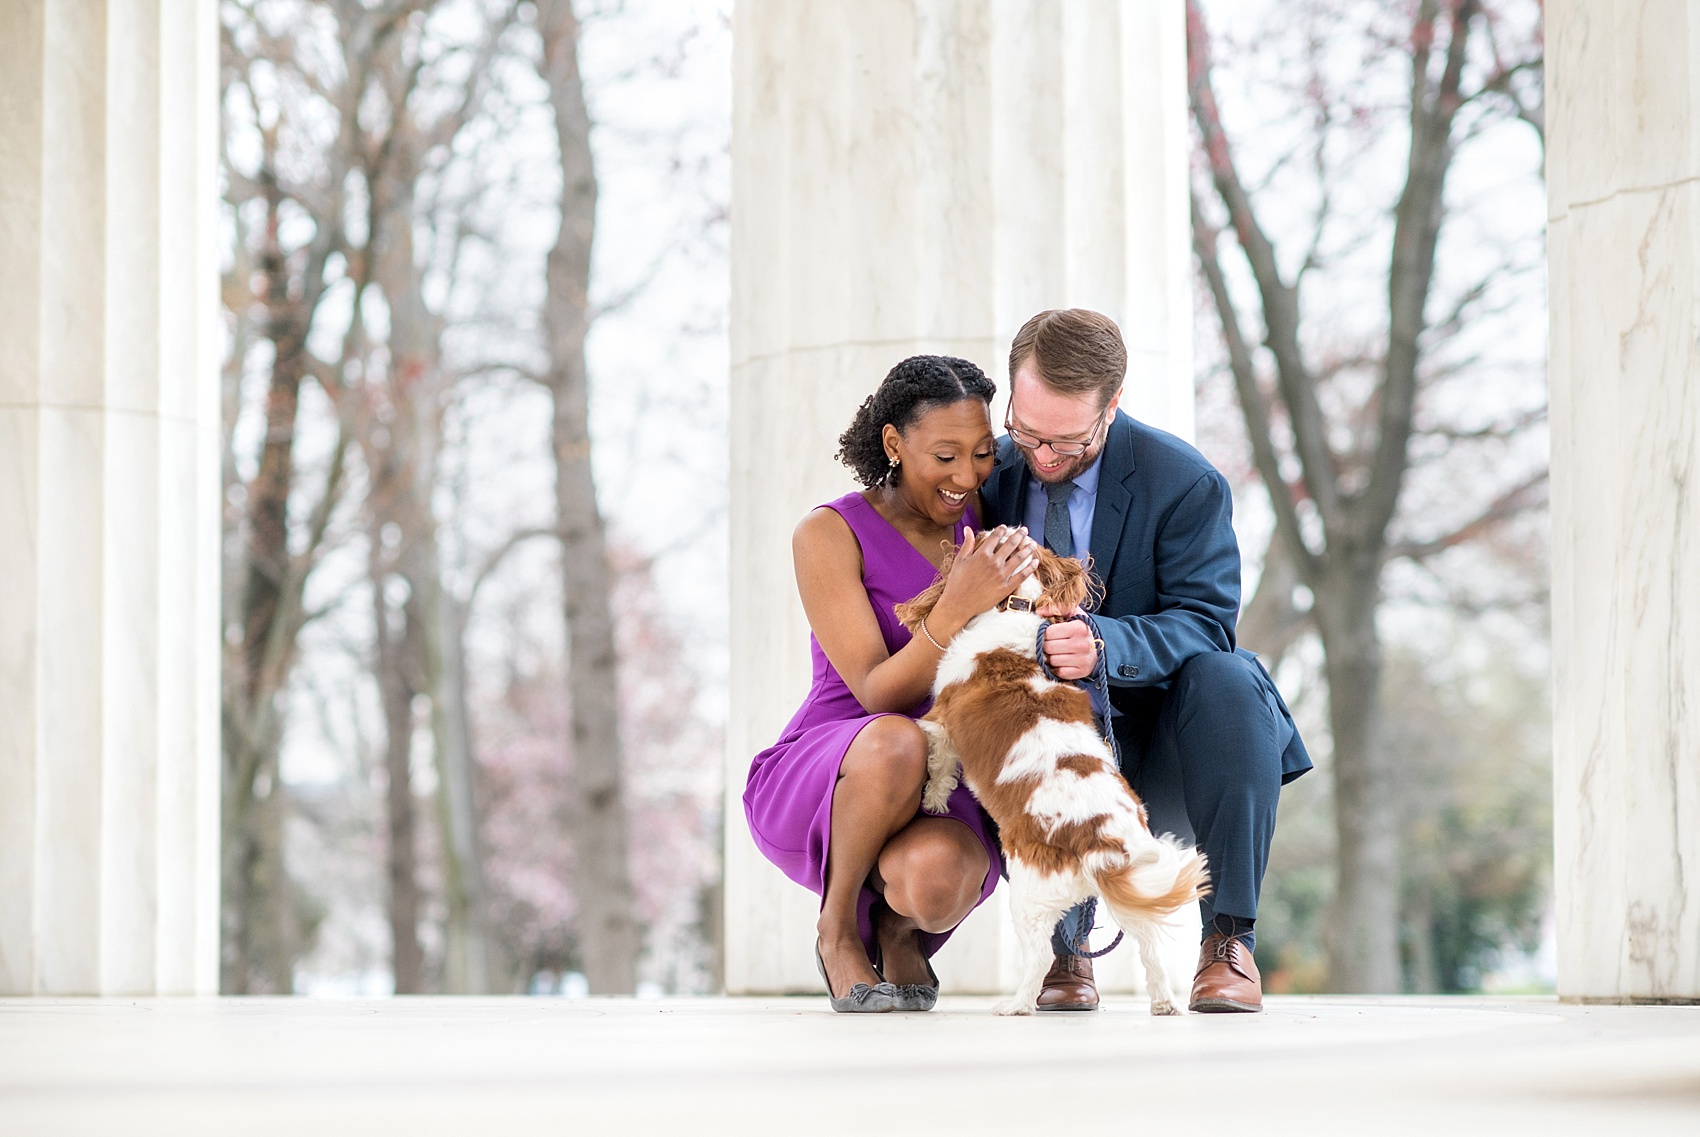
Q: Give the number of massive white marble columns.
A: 3